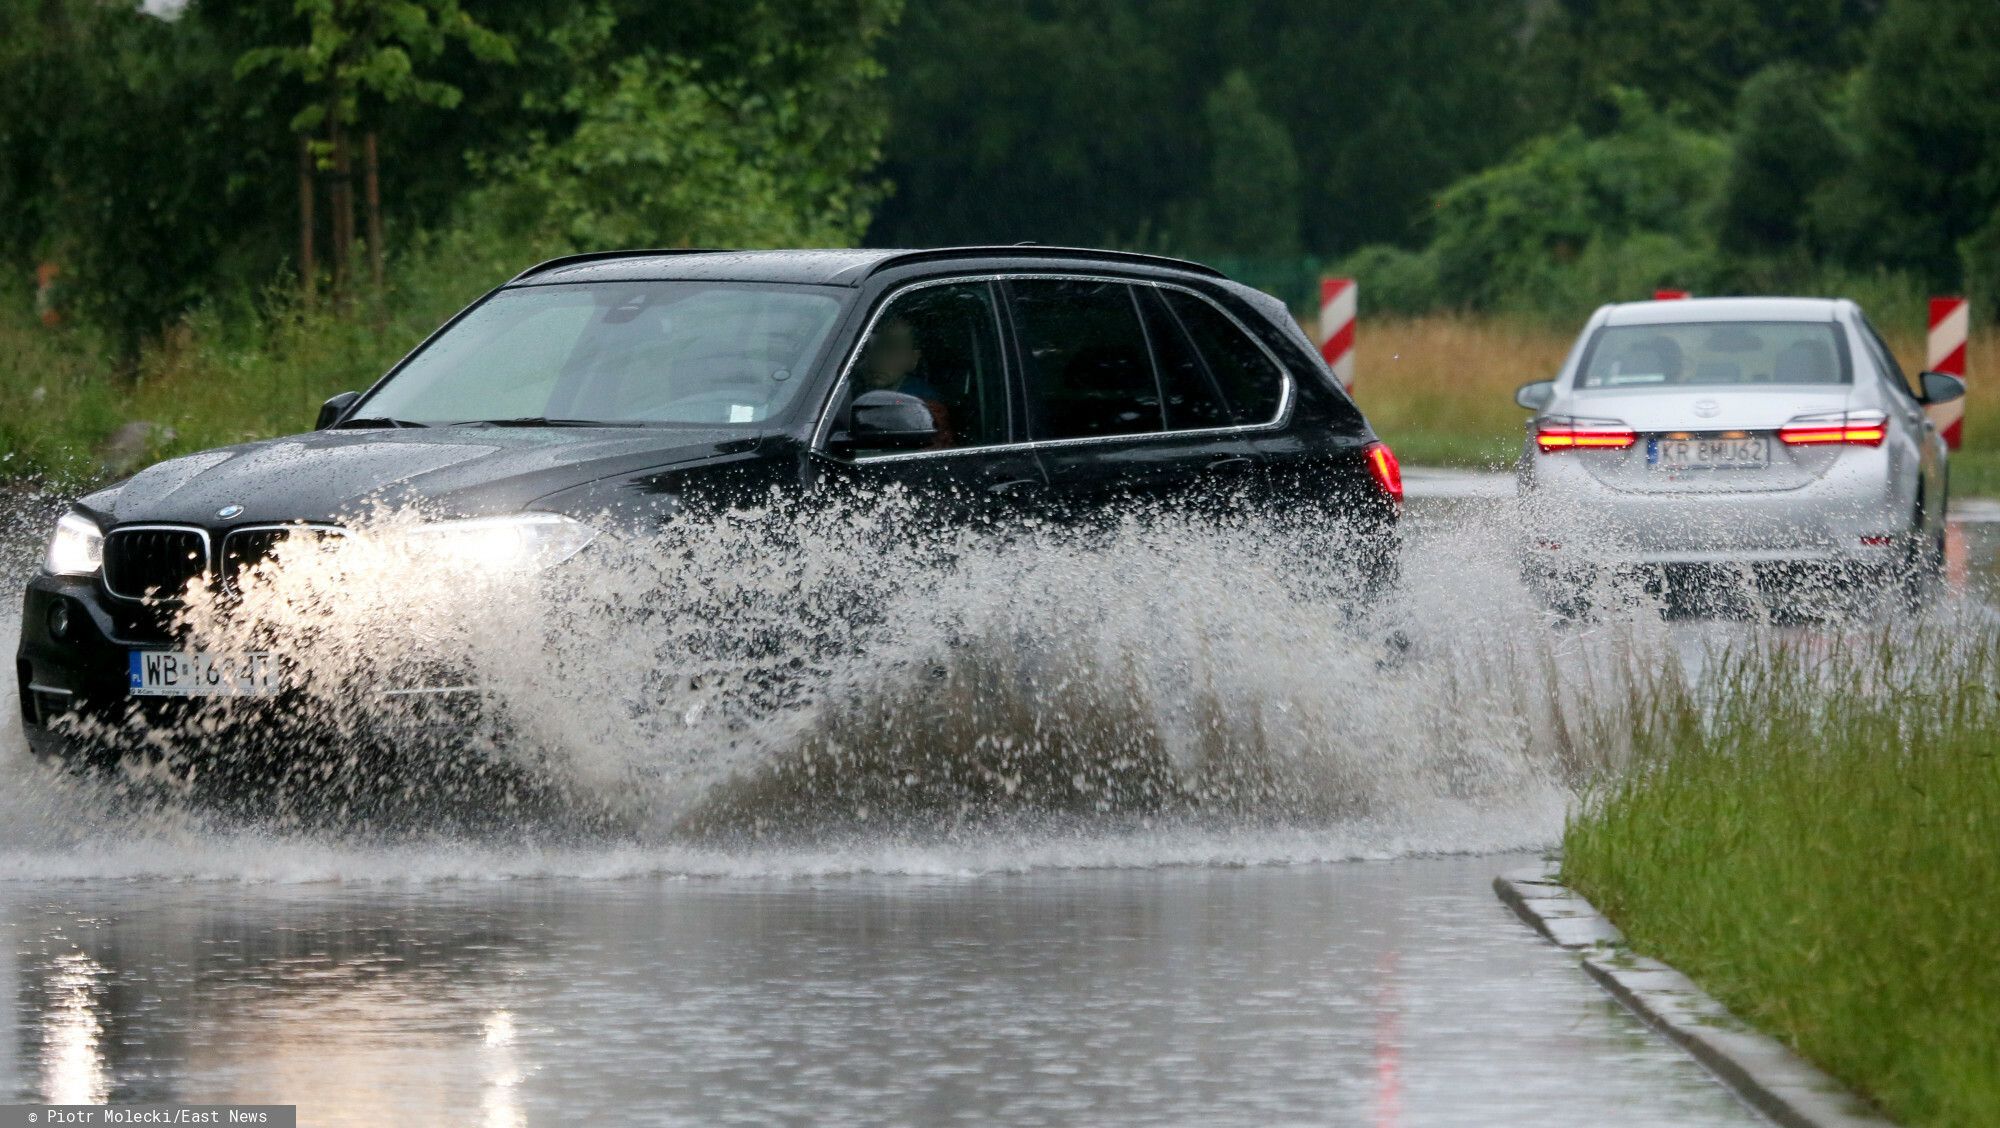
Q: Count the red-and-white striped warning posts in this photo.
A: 3